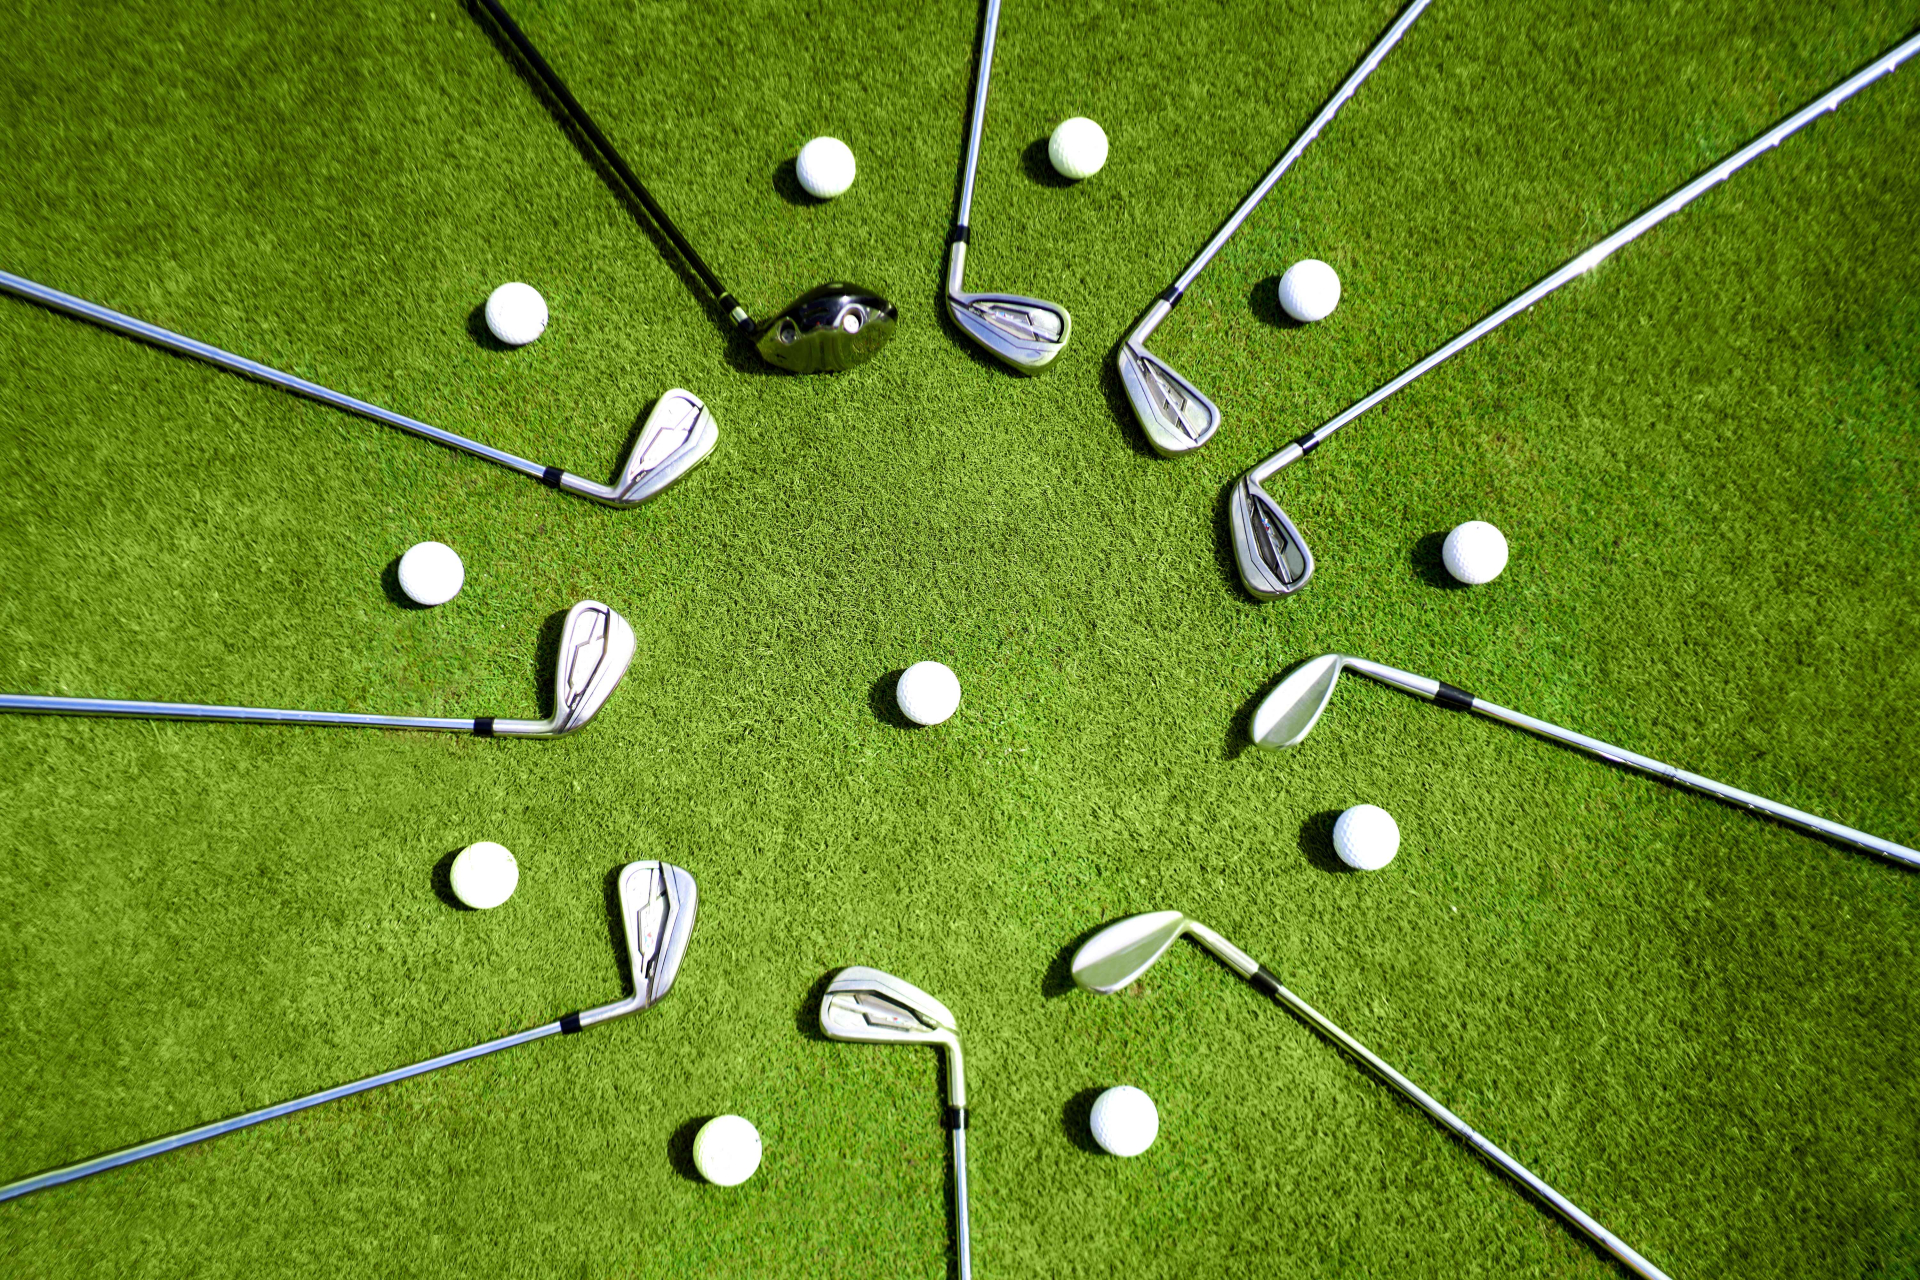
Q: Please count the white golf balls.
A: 11